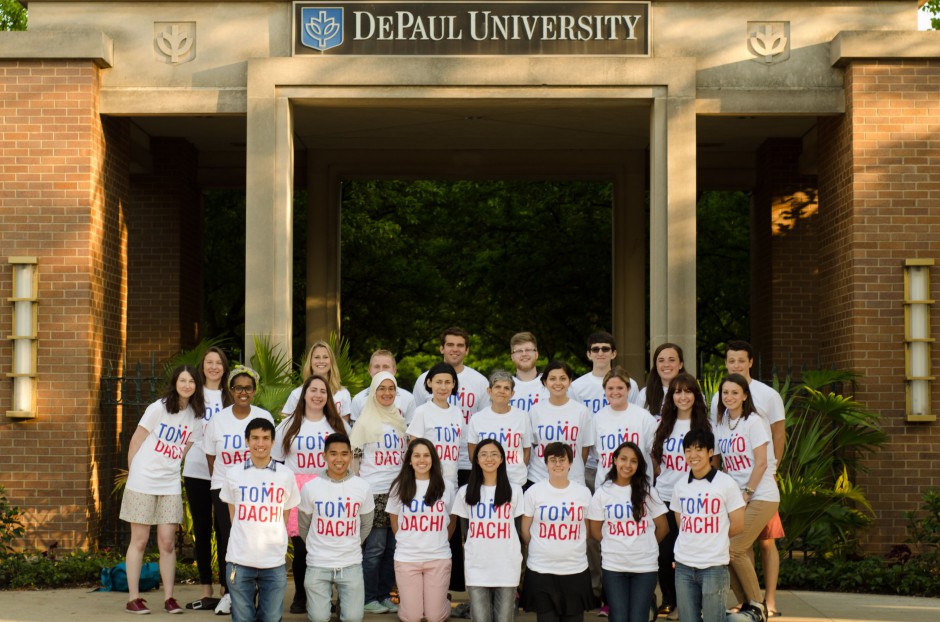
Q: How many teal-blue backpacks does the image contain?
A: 1